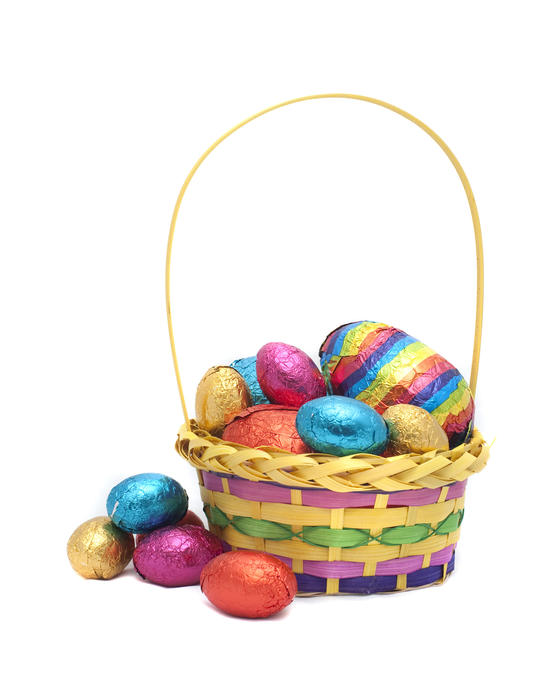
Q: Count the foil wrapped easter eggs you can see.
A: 12